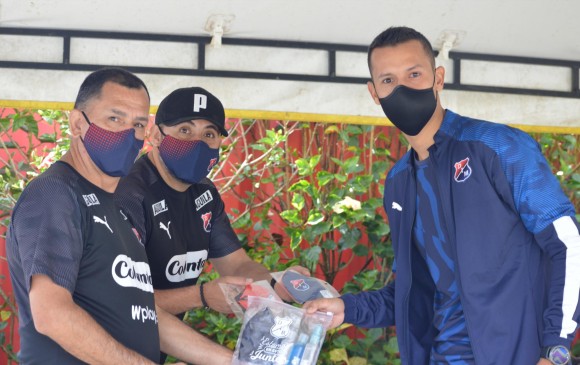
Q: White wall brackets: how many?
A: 2